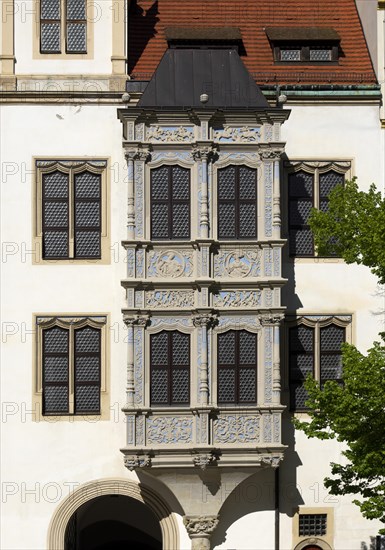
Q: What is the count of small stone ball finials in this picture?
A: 3